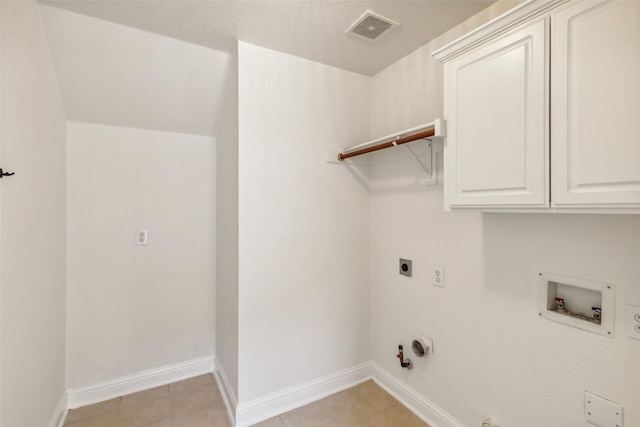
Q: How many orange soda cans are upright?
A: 0